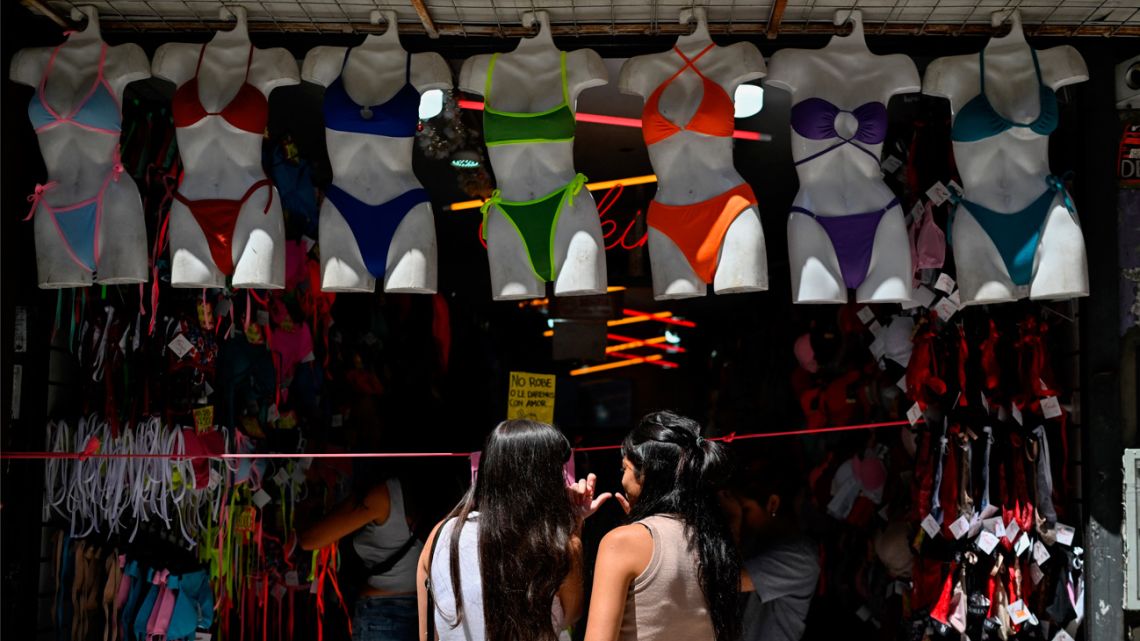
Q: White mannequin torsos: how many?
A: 7